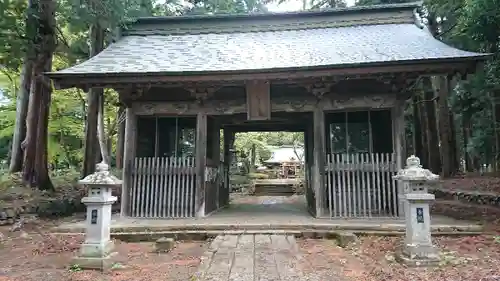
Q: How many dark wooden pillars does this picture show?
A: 4